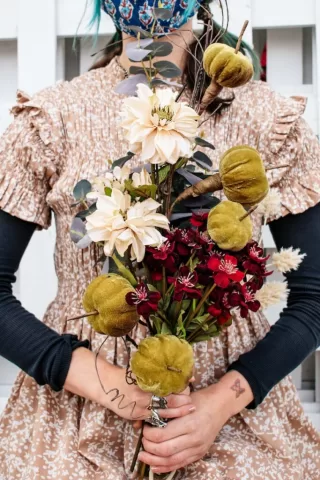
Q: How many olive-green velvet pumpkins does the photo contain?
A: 5